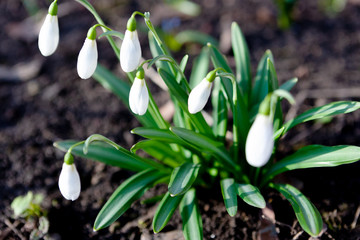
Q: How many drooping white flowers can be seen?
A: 7